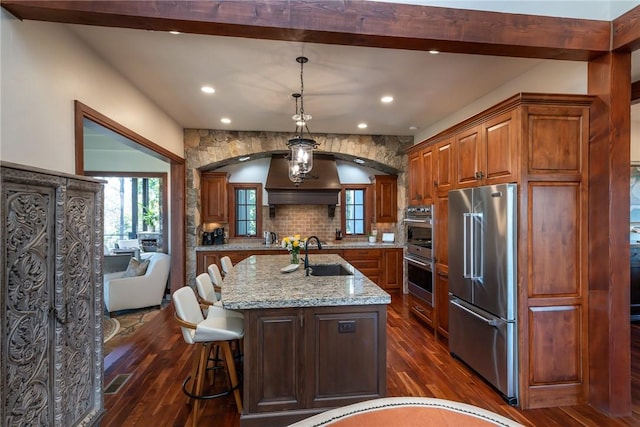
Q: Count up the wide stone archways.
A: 1